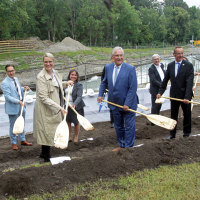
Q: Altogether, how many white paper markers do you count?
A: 4